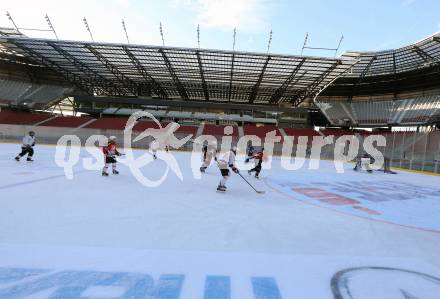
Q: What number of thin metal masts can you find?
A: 10